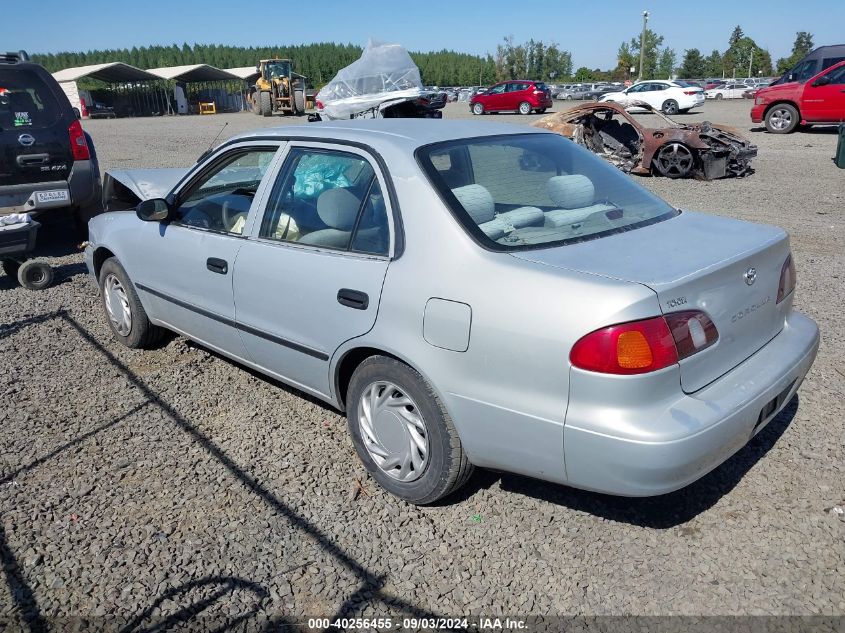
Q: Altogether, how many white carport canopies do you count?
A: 3